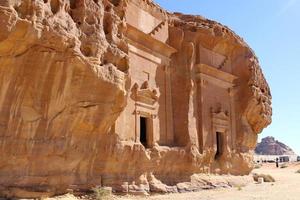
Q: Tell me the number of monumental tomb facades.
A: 2